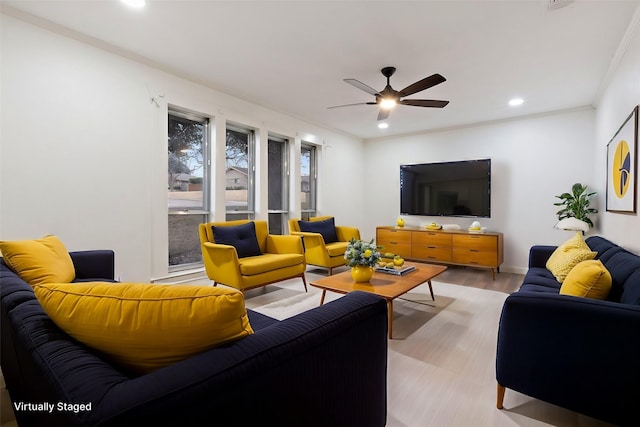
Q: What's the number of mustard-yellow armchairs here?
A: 2